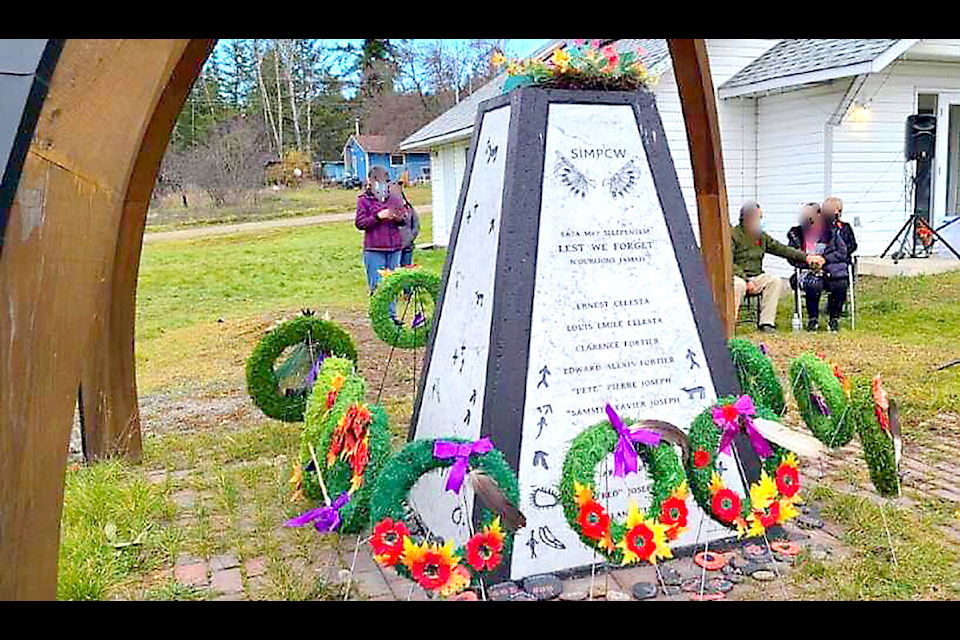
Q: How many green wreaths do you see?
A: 11